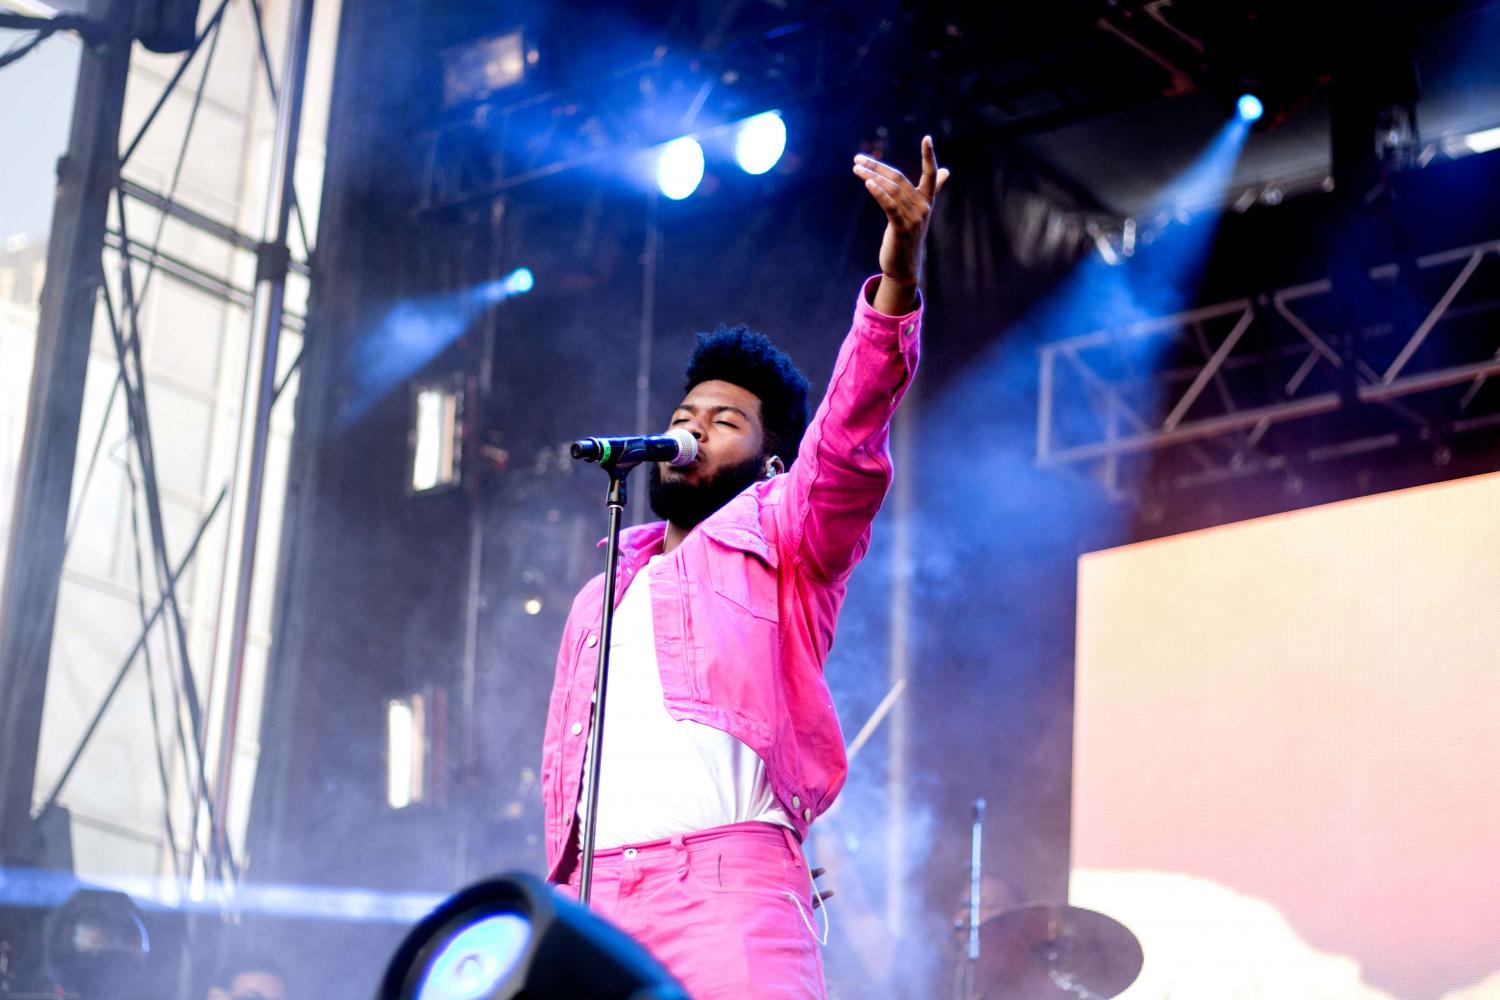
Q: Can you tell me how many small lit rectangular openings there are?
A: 2